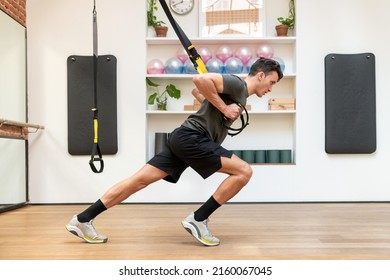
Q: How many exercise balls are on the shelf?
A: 12